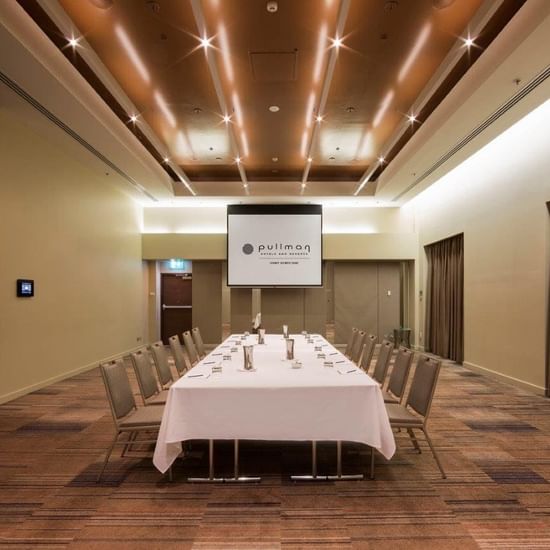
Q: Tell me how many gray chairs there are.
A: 12